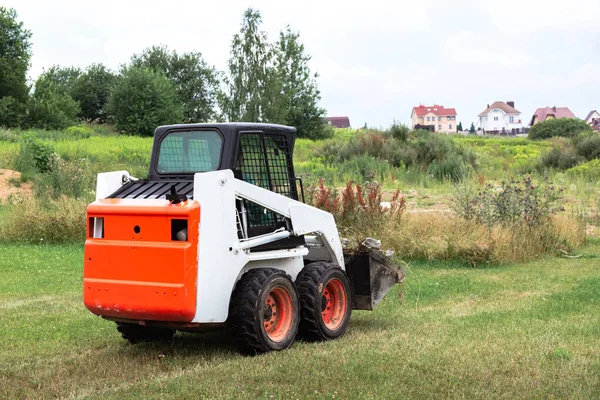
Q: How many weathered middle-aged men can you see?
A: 0